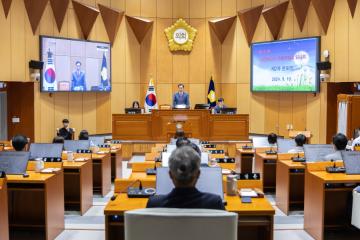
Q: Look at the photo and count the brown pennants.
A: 12